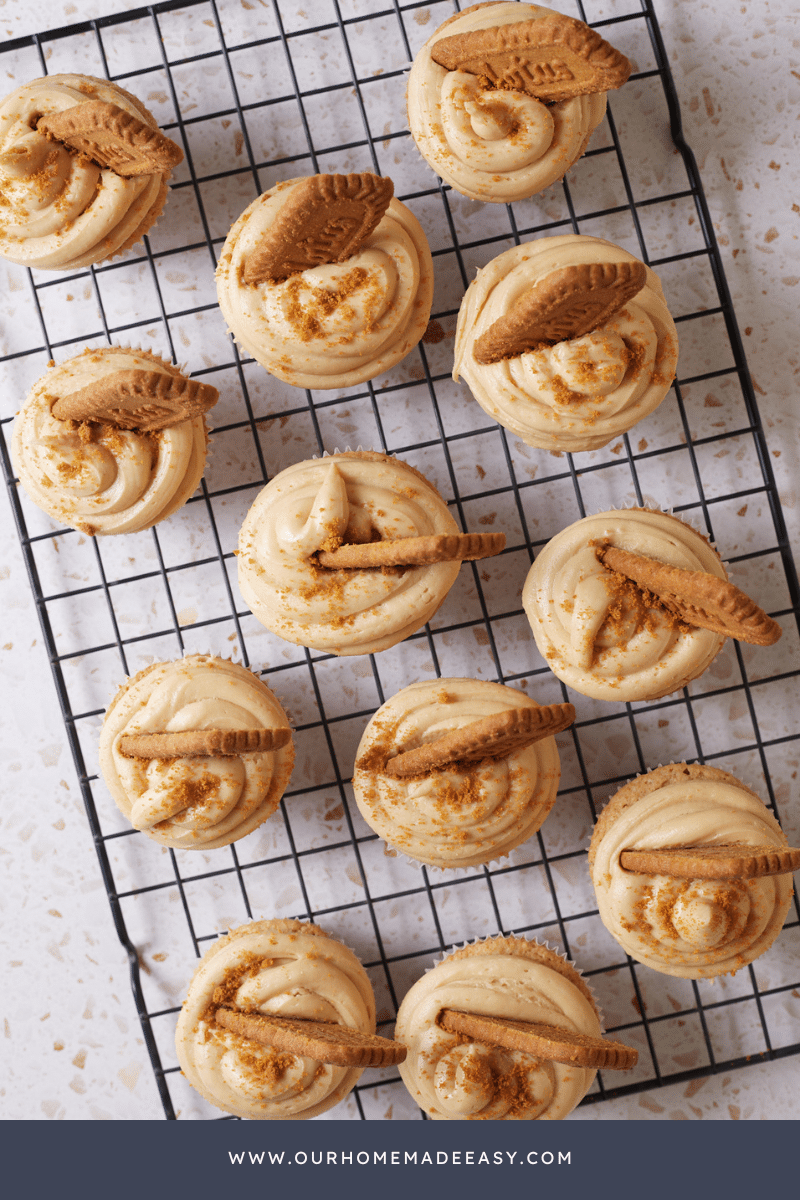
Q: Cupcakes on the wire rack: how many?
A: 12